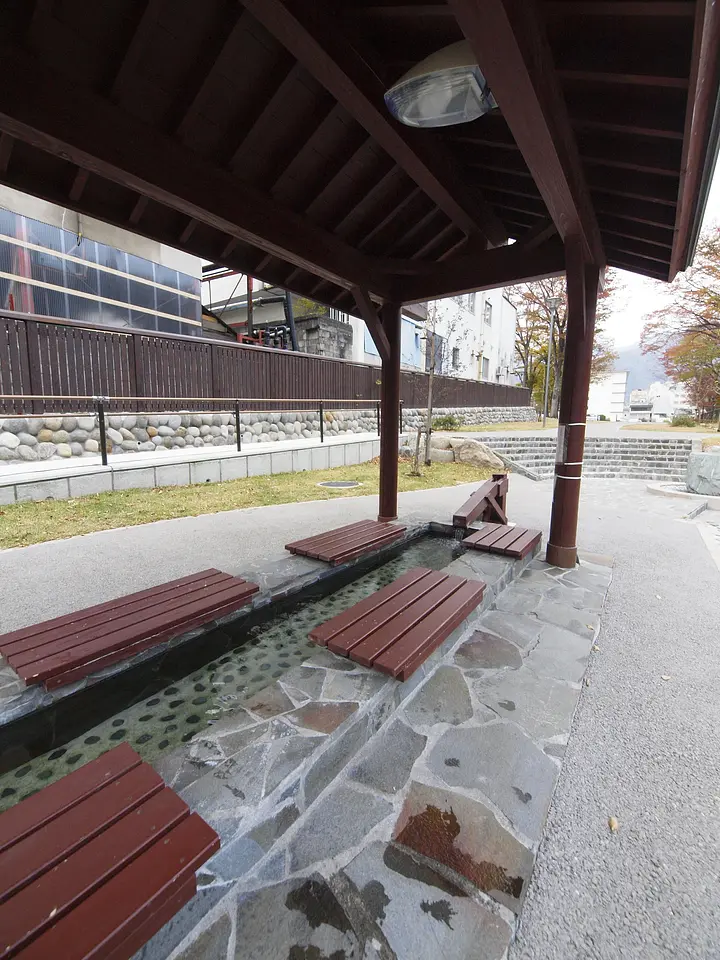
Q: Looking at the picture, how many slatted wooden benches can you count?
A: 5